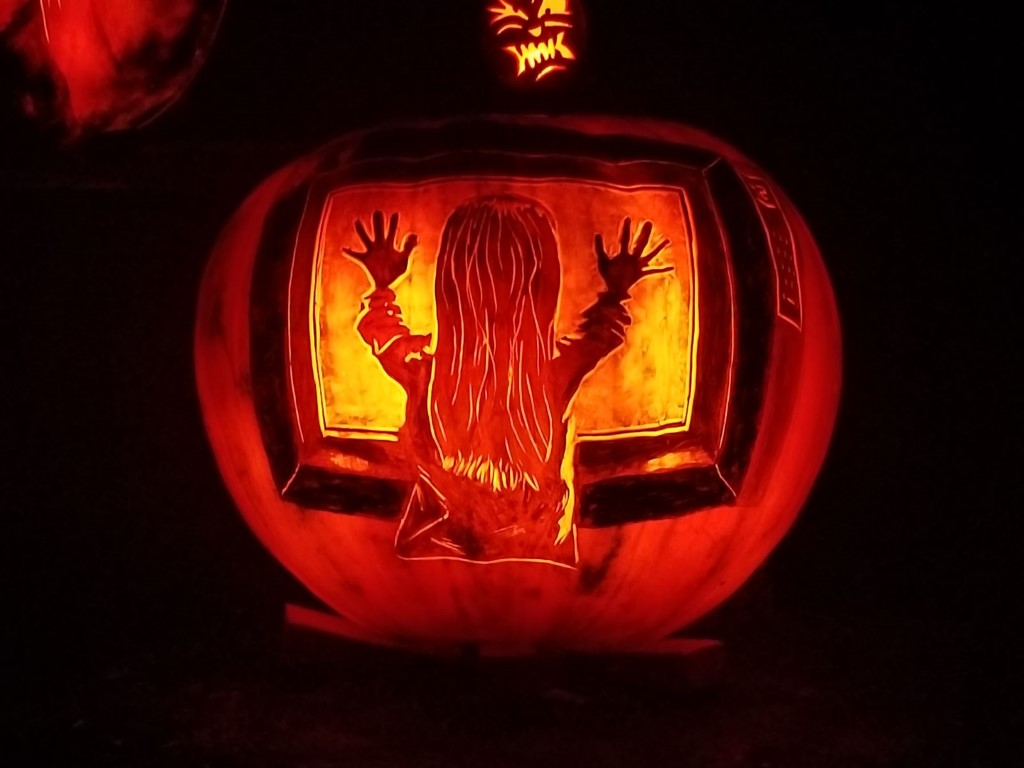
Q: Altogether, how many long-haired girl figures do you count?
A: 1